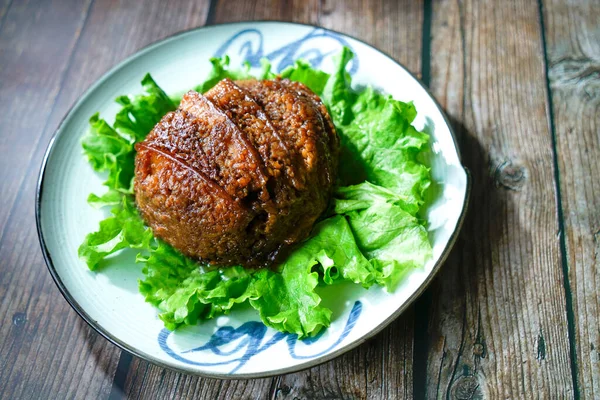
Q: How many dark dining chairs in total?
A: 0